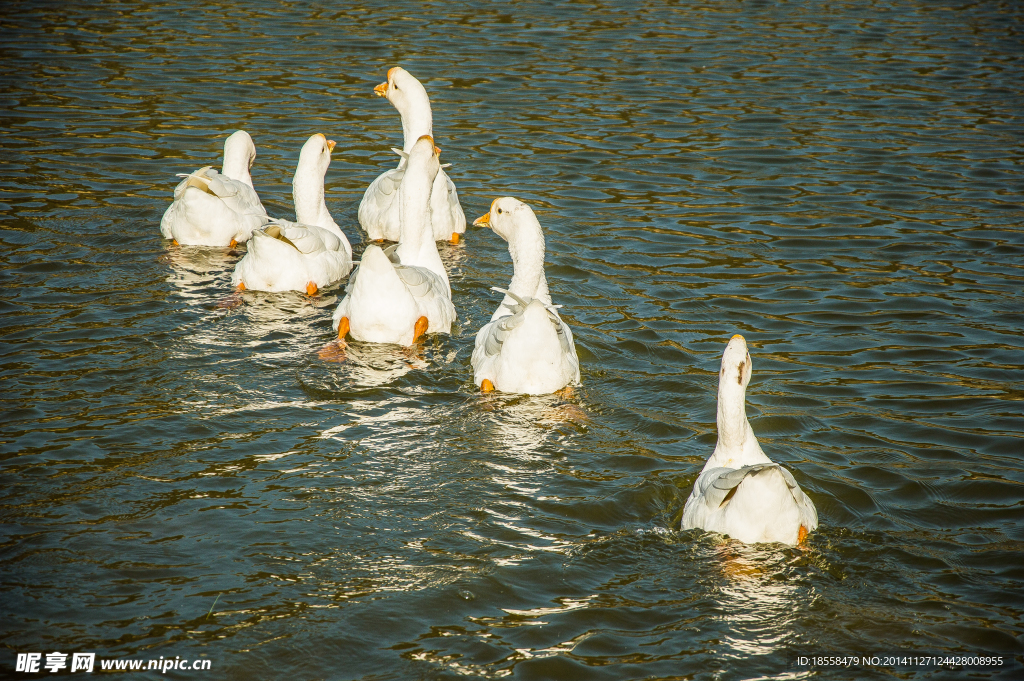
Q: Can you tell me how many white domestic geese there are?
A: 6